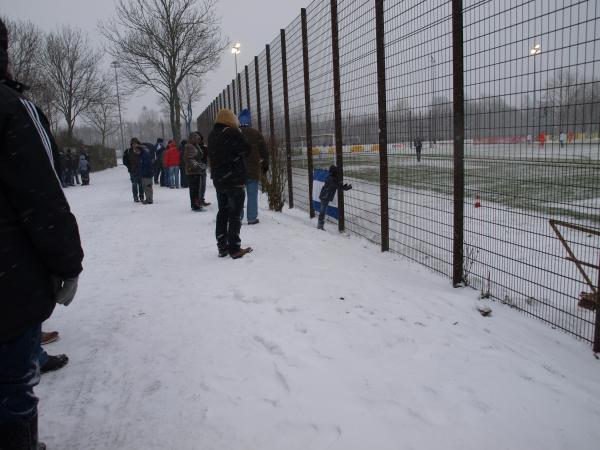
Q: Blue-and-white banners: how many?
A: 1